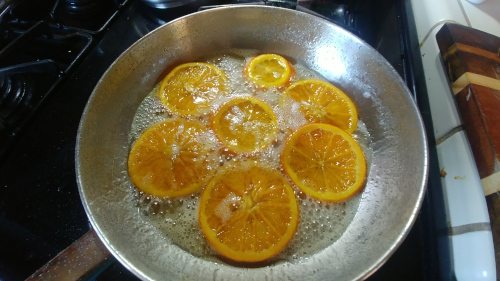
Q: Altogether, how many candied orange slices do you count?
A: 7